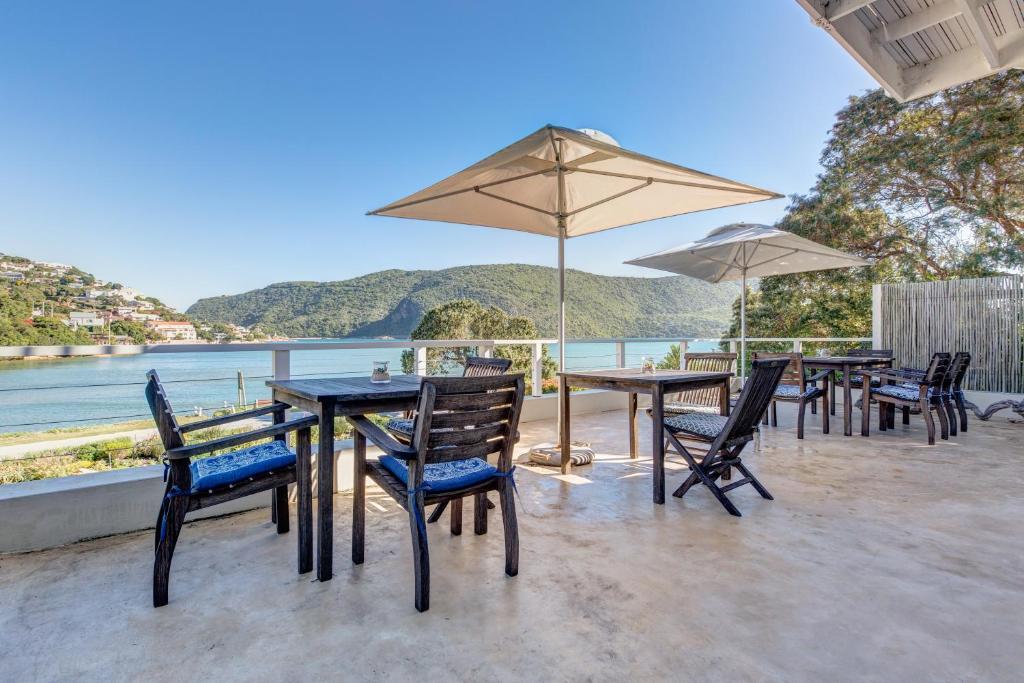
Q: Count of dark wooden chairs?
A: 9